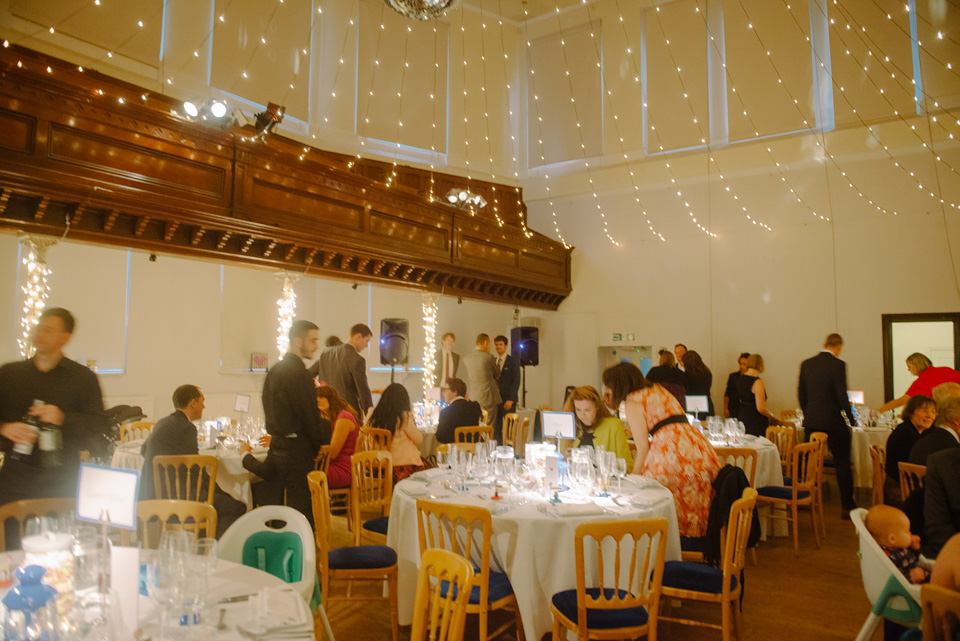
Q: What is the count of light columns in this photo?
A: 3